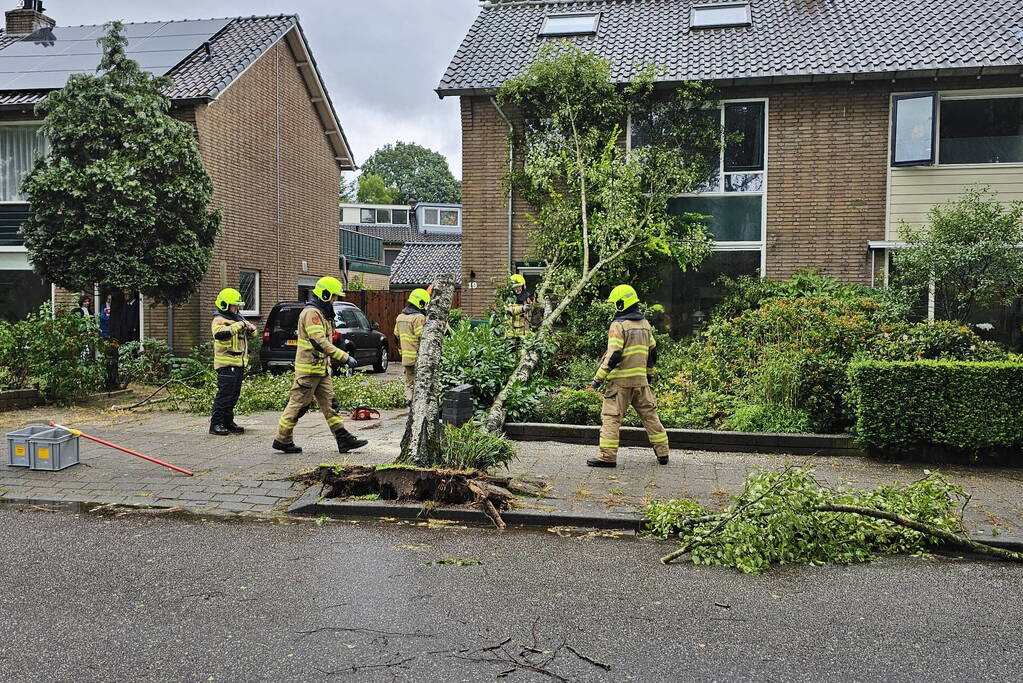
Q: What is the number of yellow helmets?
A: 5